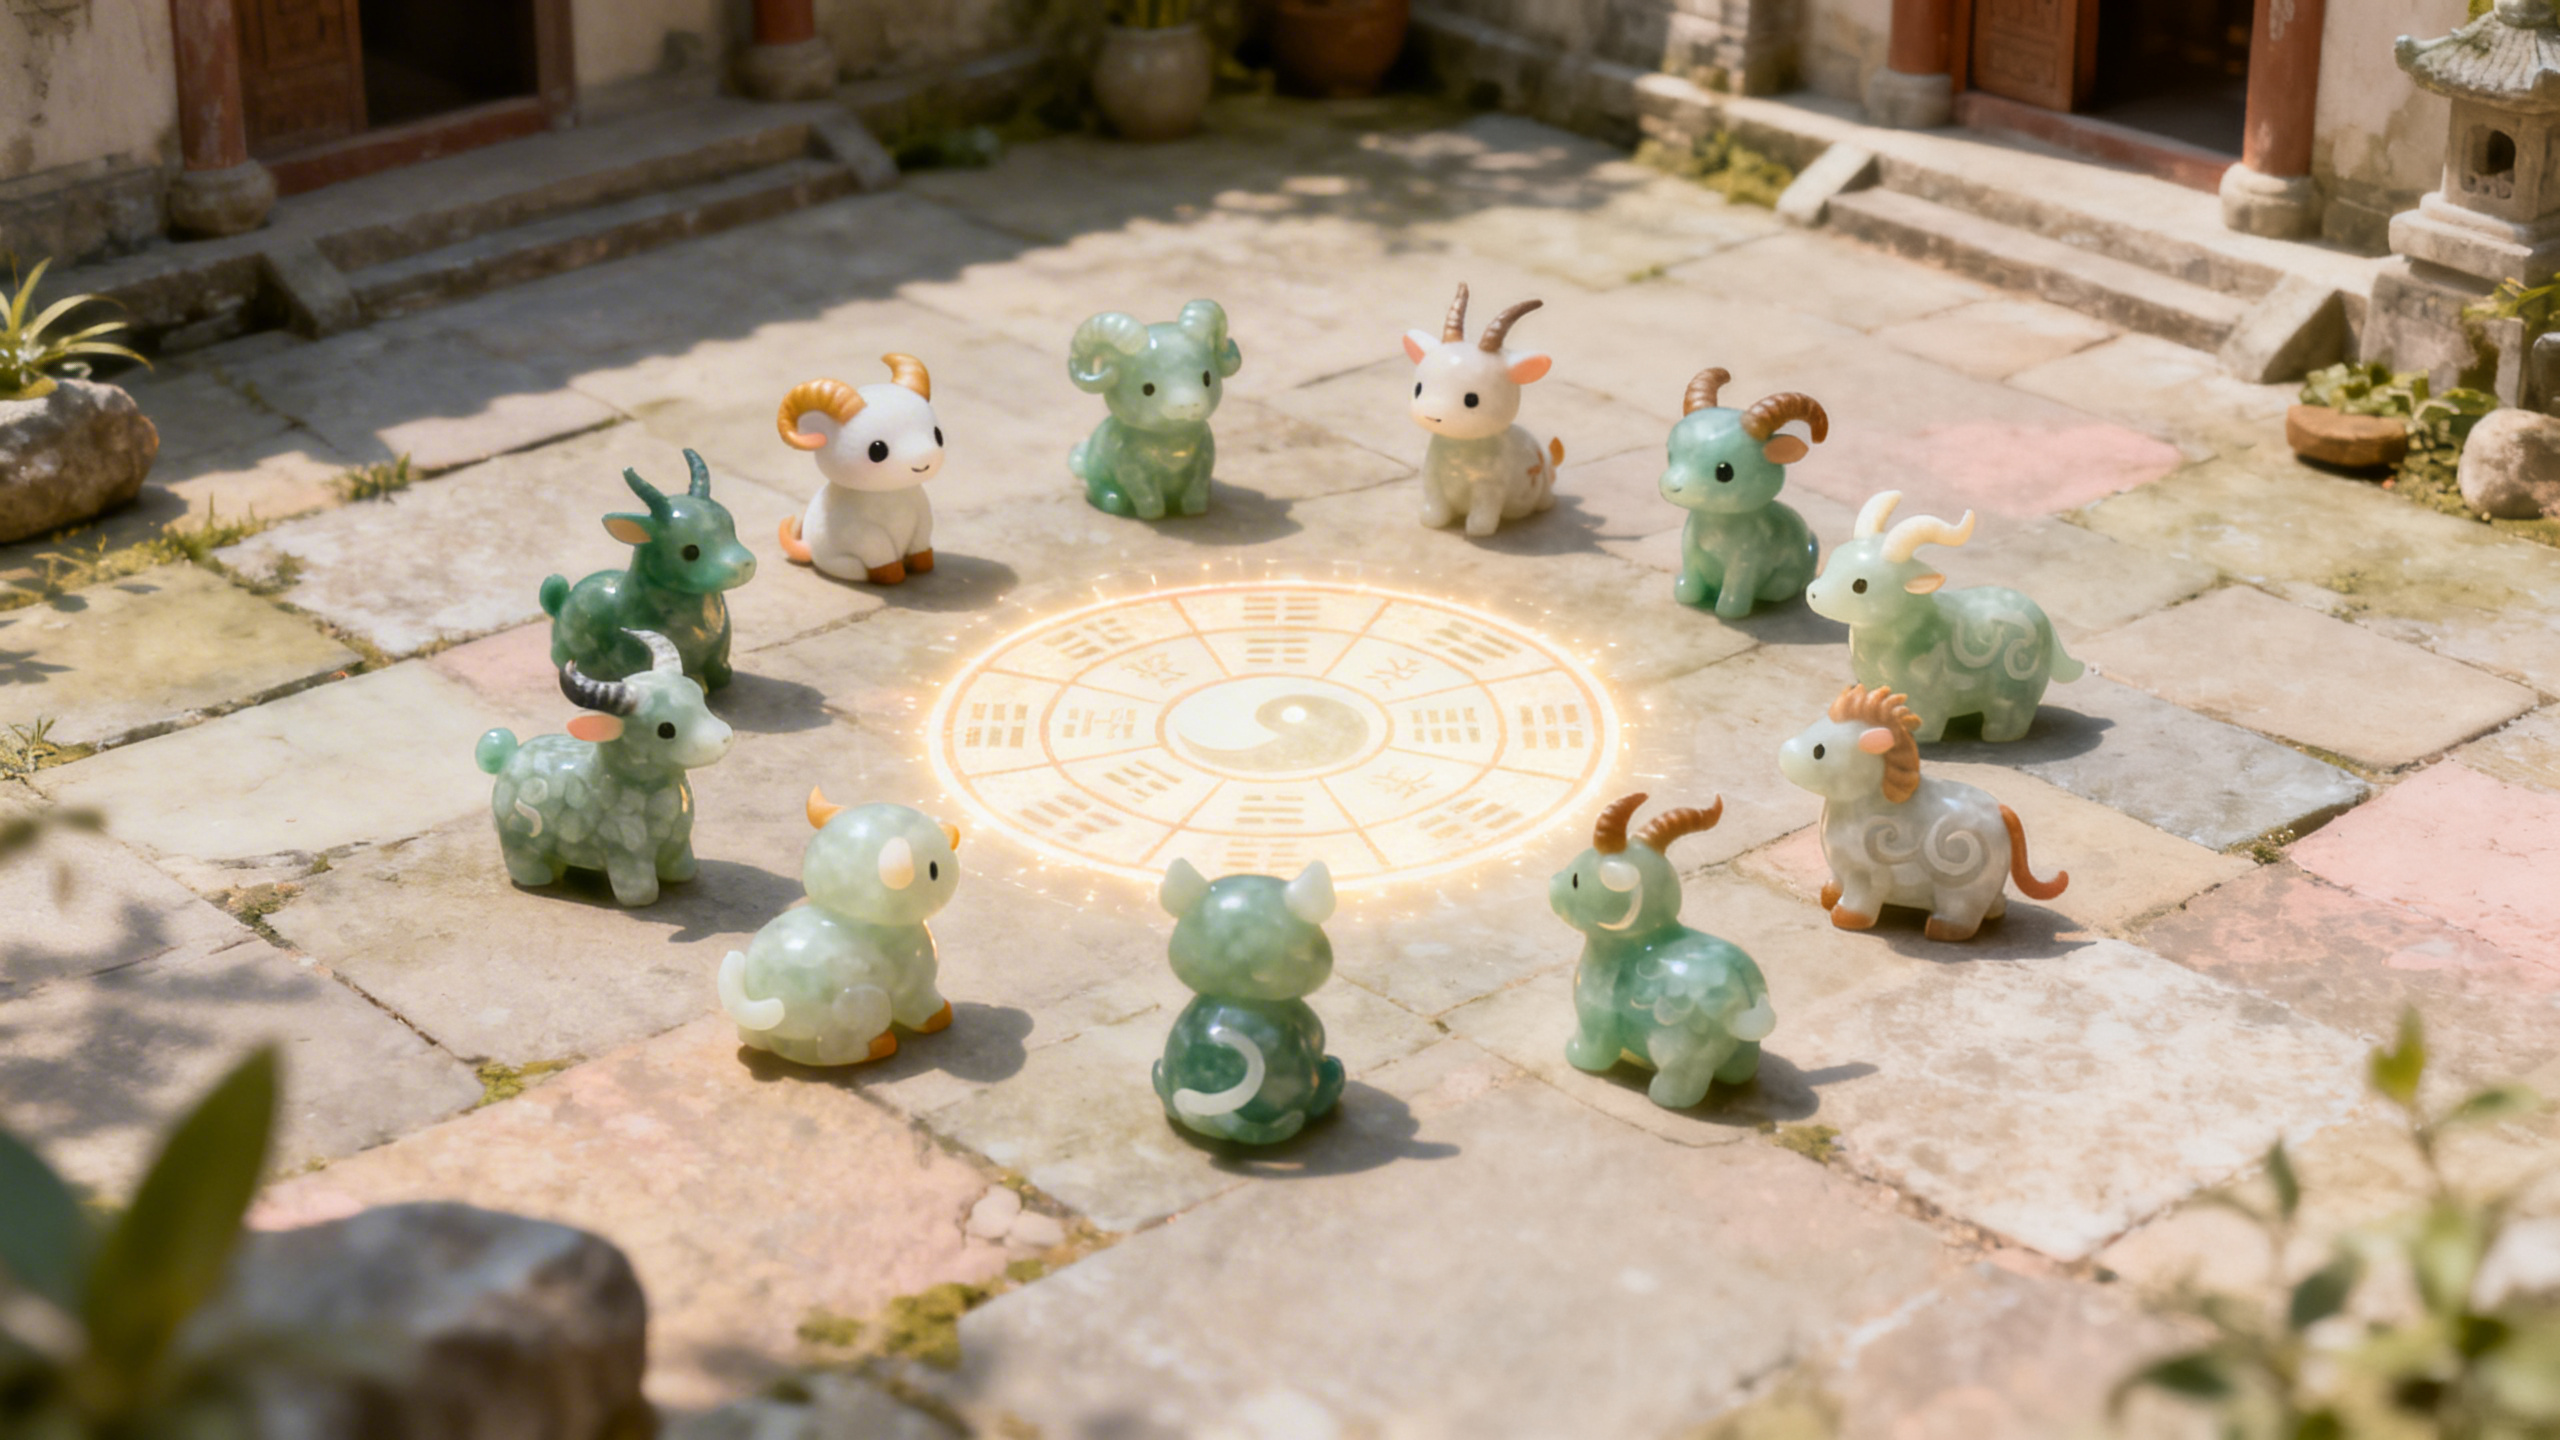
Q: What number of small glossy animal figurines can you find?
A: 11